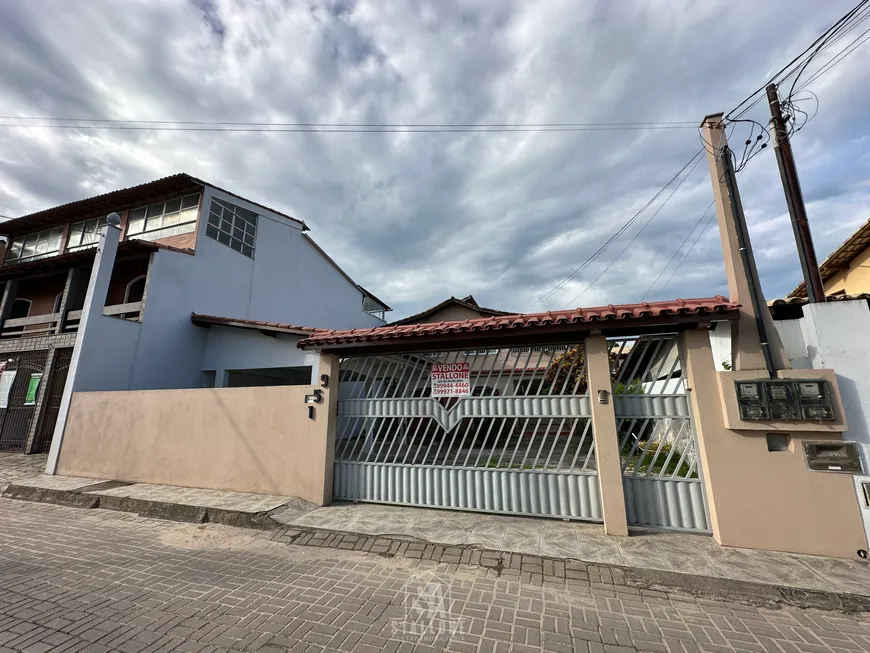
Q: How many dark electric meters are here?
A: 3